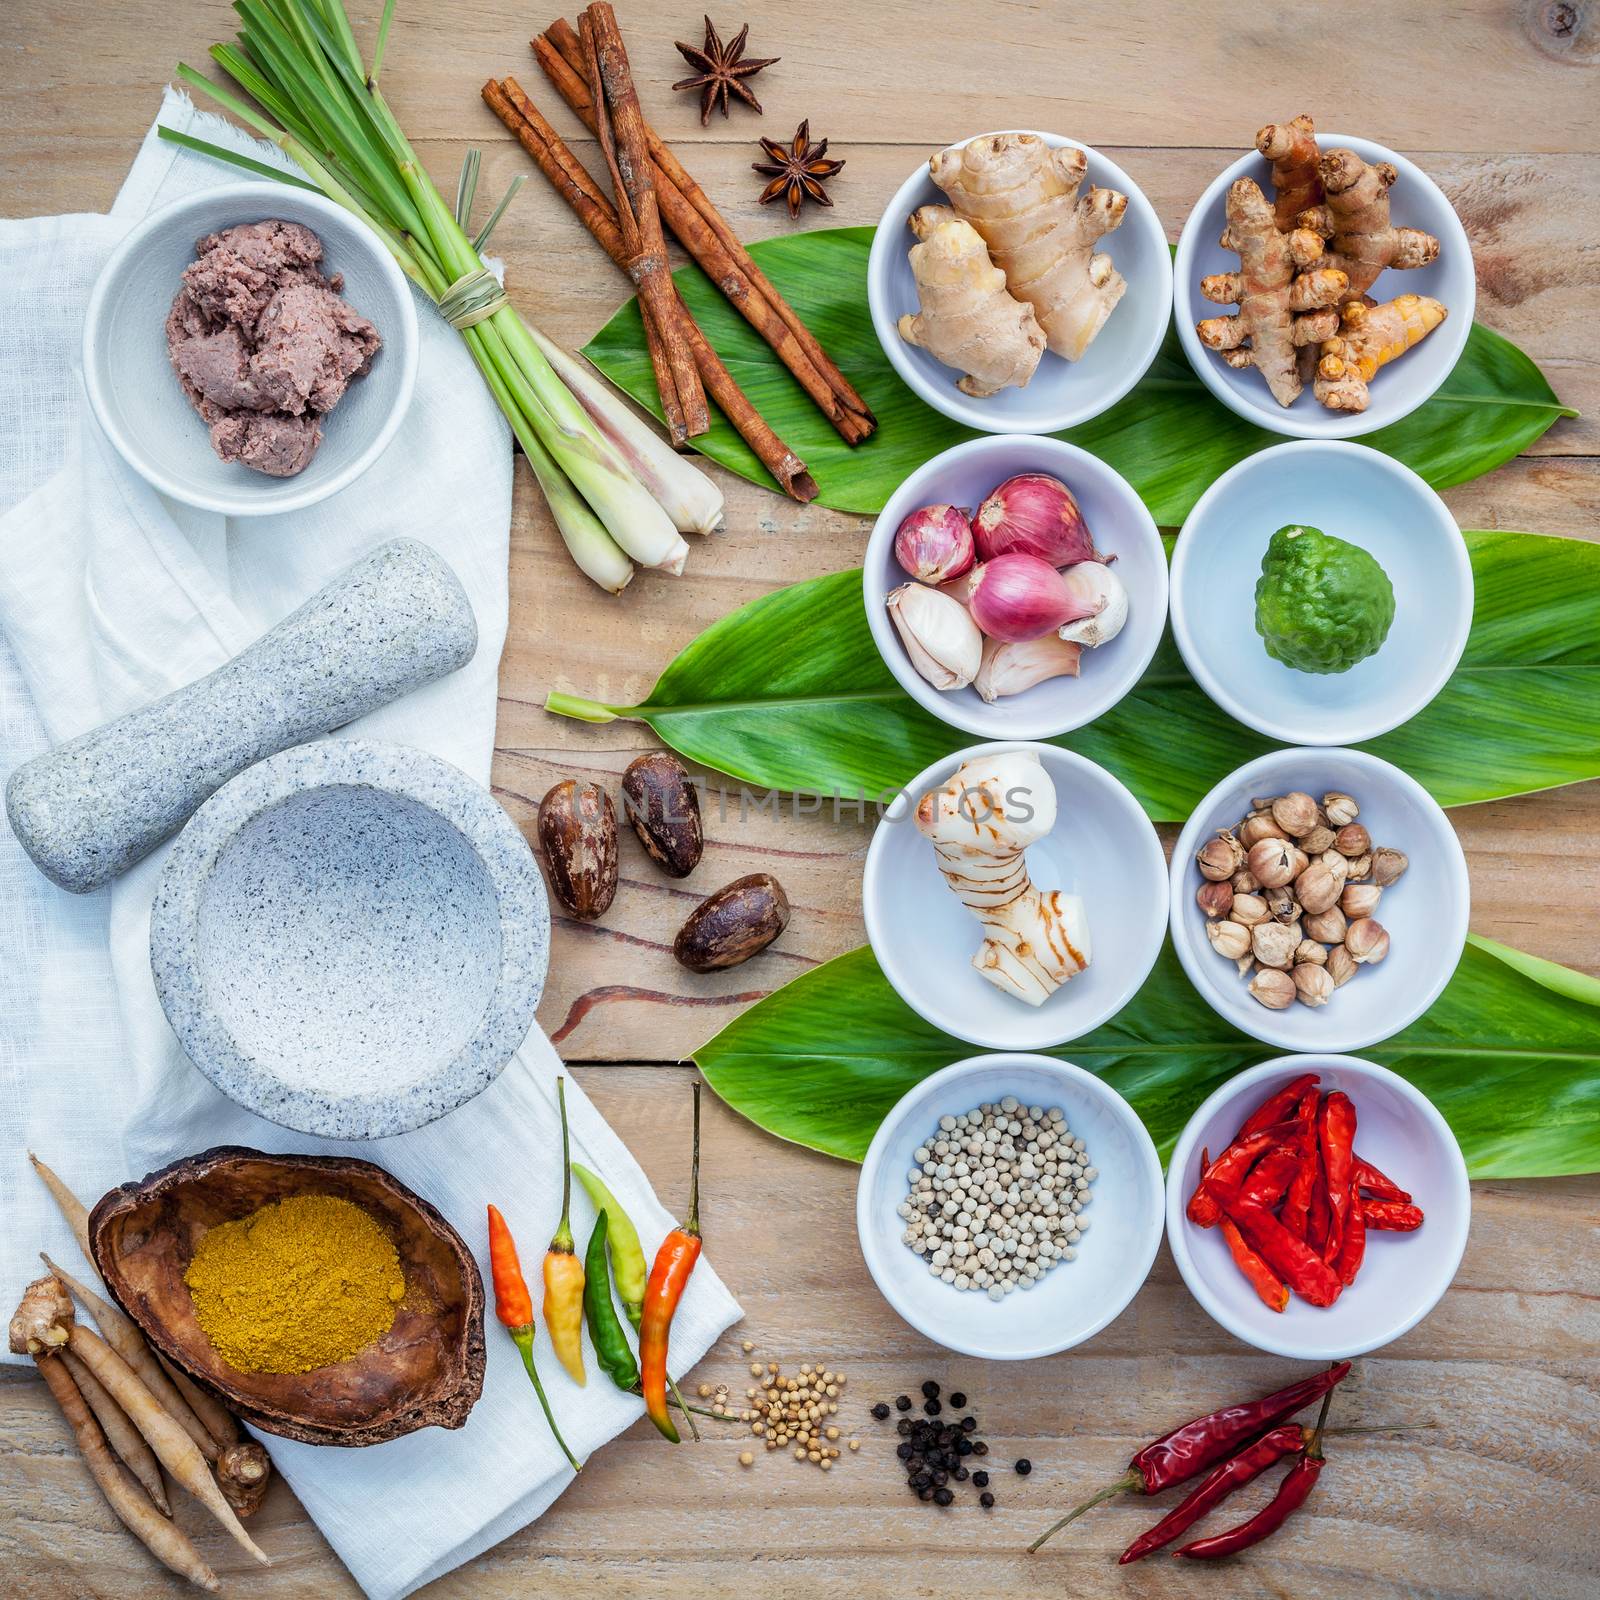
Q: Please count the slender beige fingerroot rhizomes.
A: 5